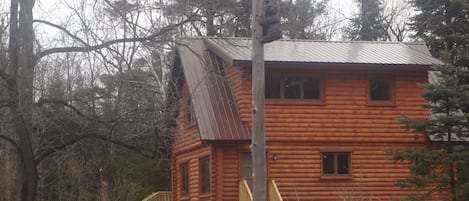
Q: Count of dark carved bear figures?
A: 1